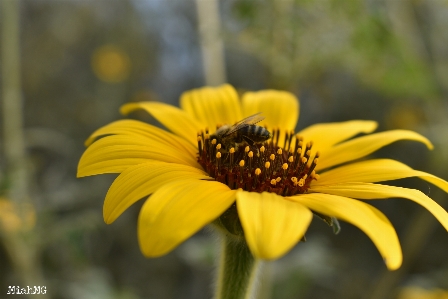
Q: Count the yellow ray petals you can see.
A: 13